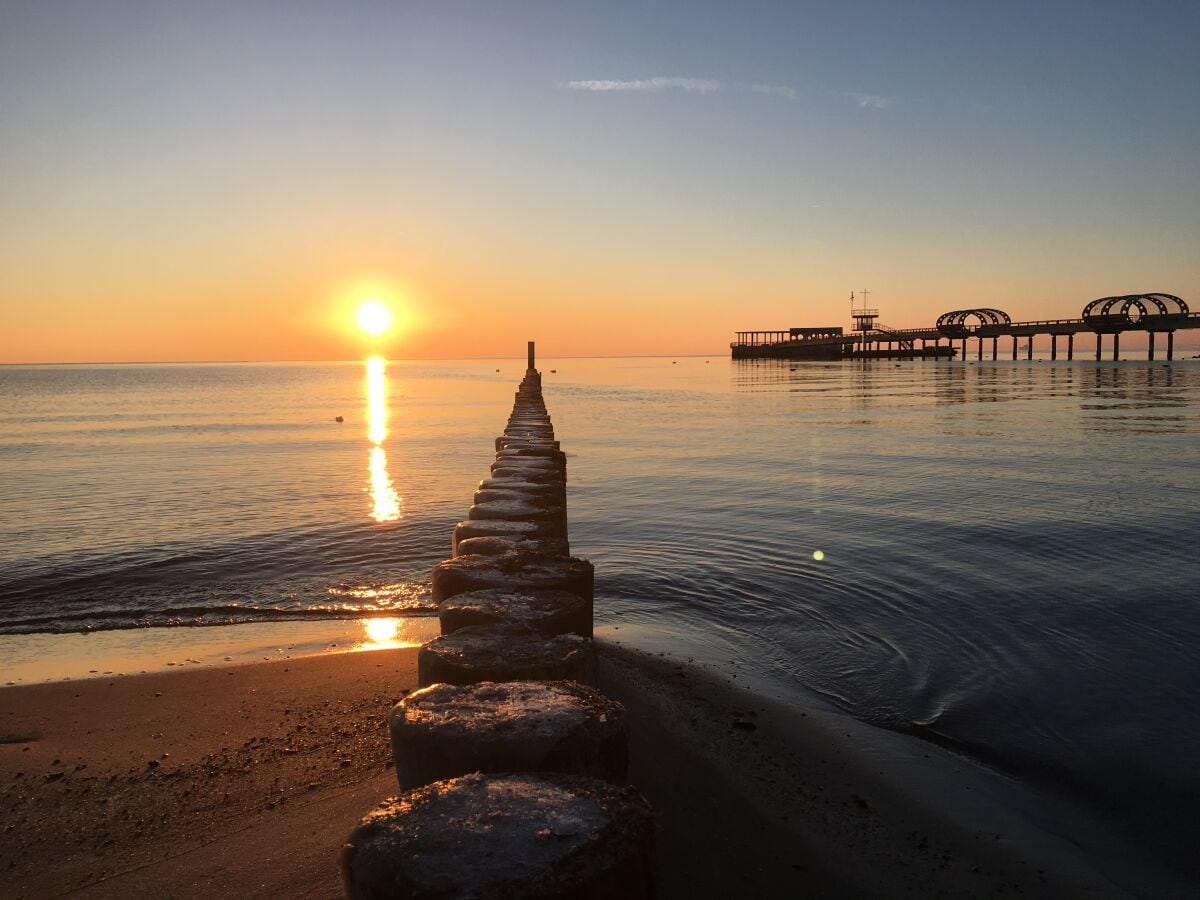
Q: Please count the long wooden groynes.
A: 1